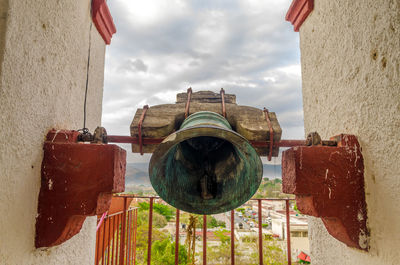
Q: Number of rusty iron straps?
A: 4